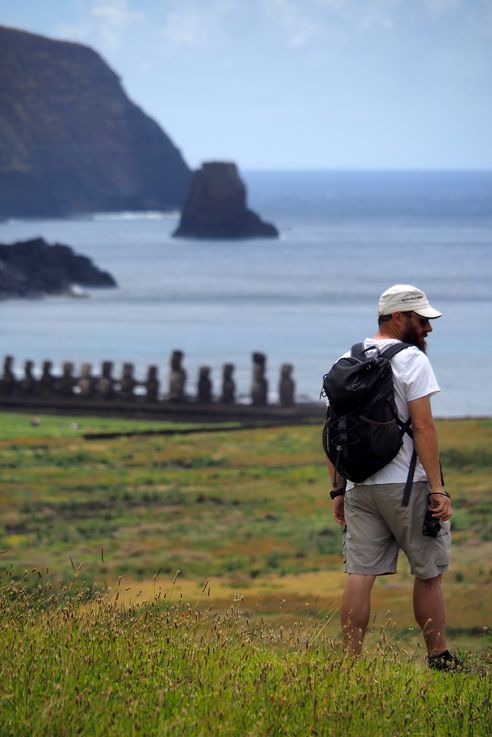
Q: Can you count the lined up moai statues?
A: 13